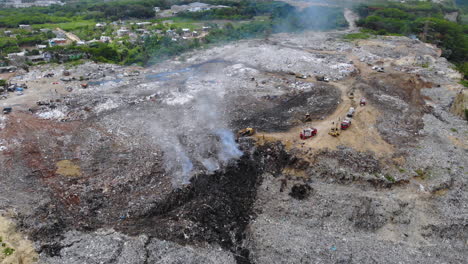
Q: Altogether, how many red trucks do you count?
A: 3